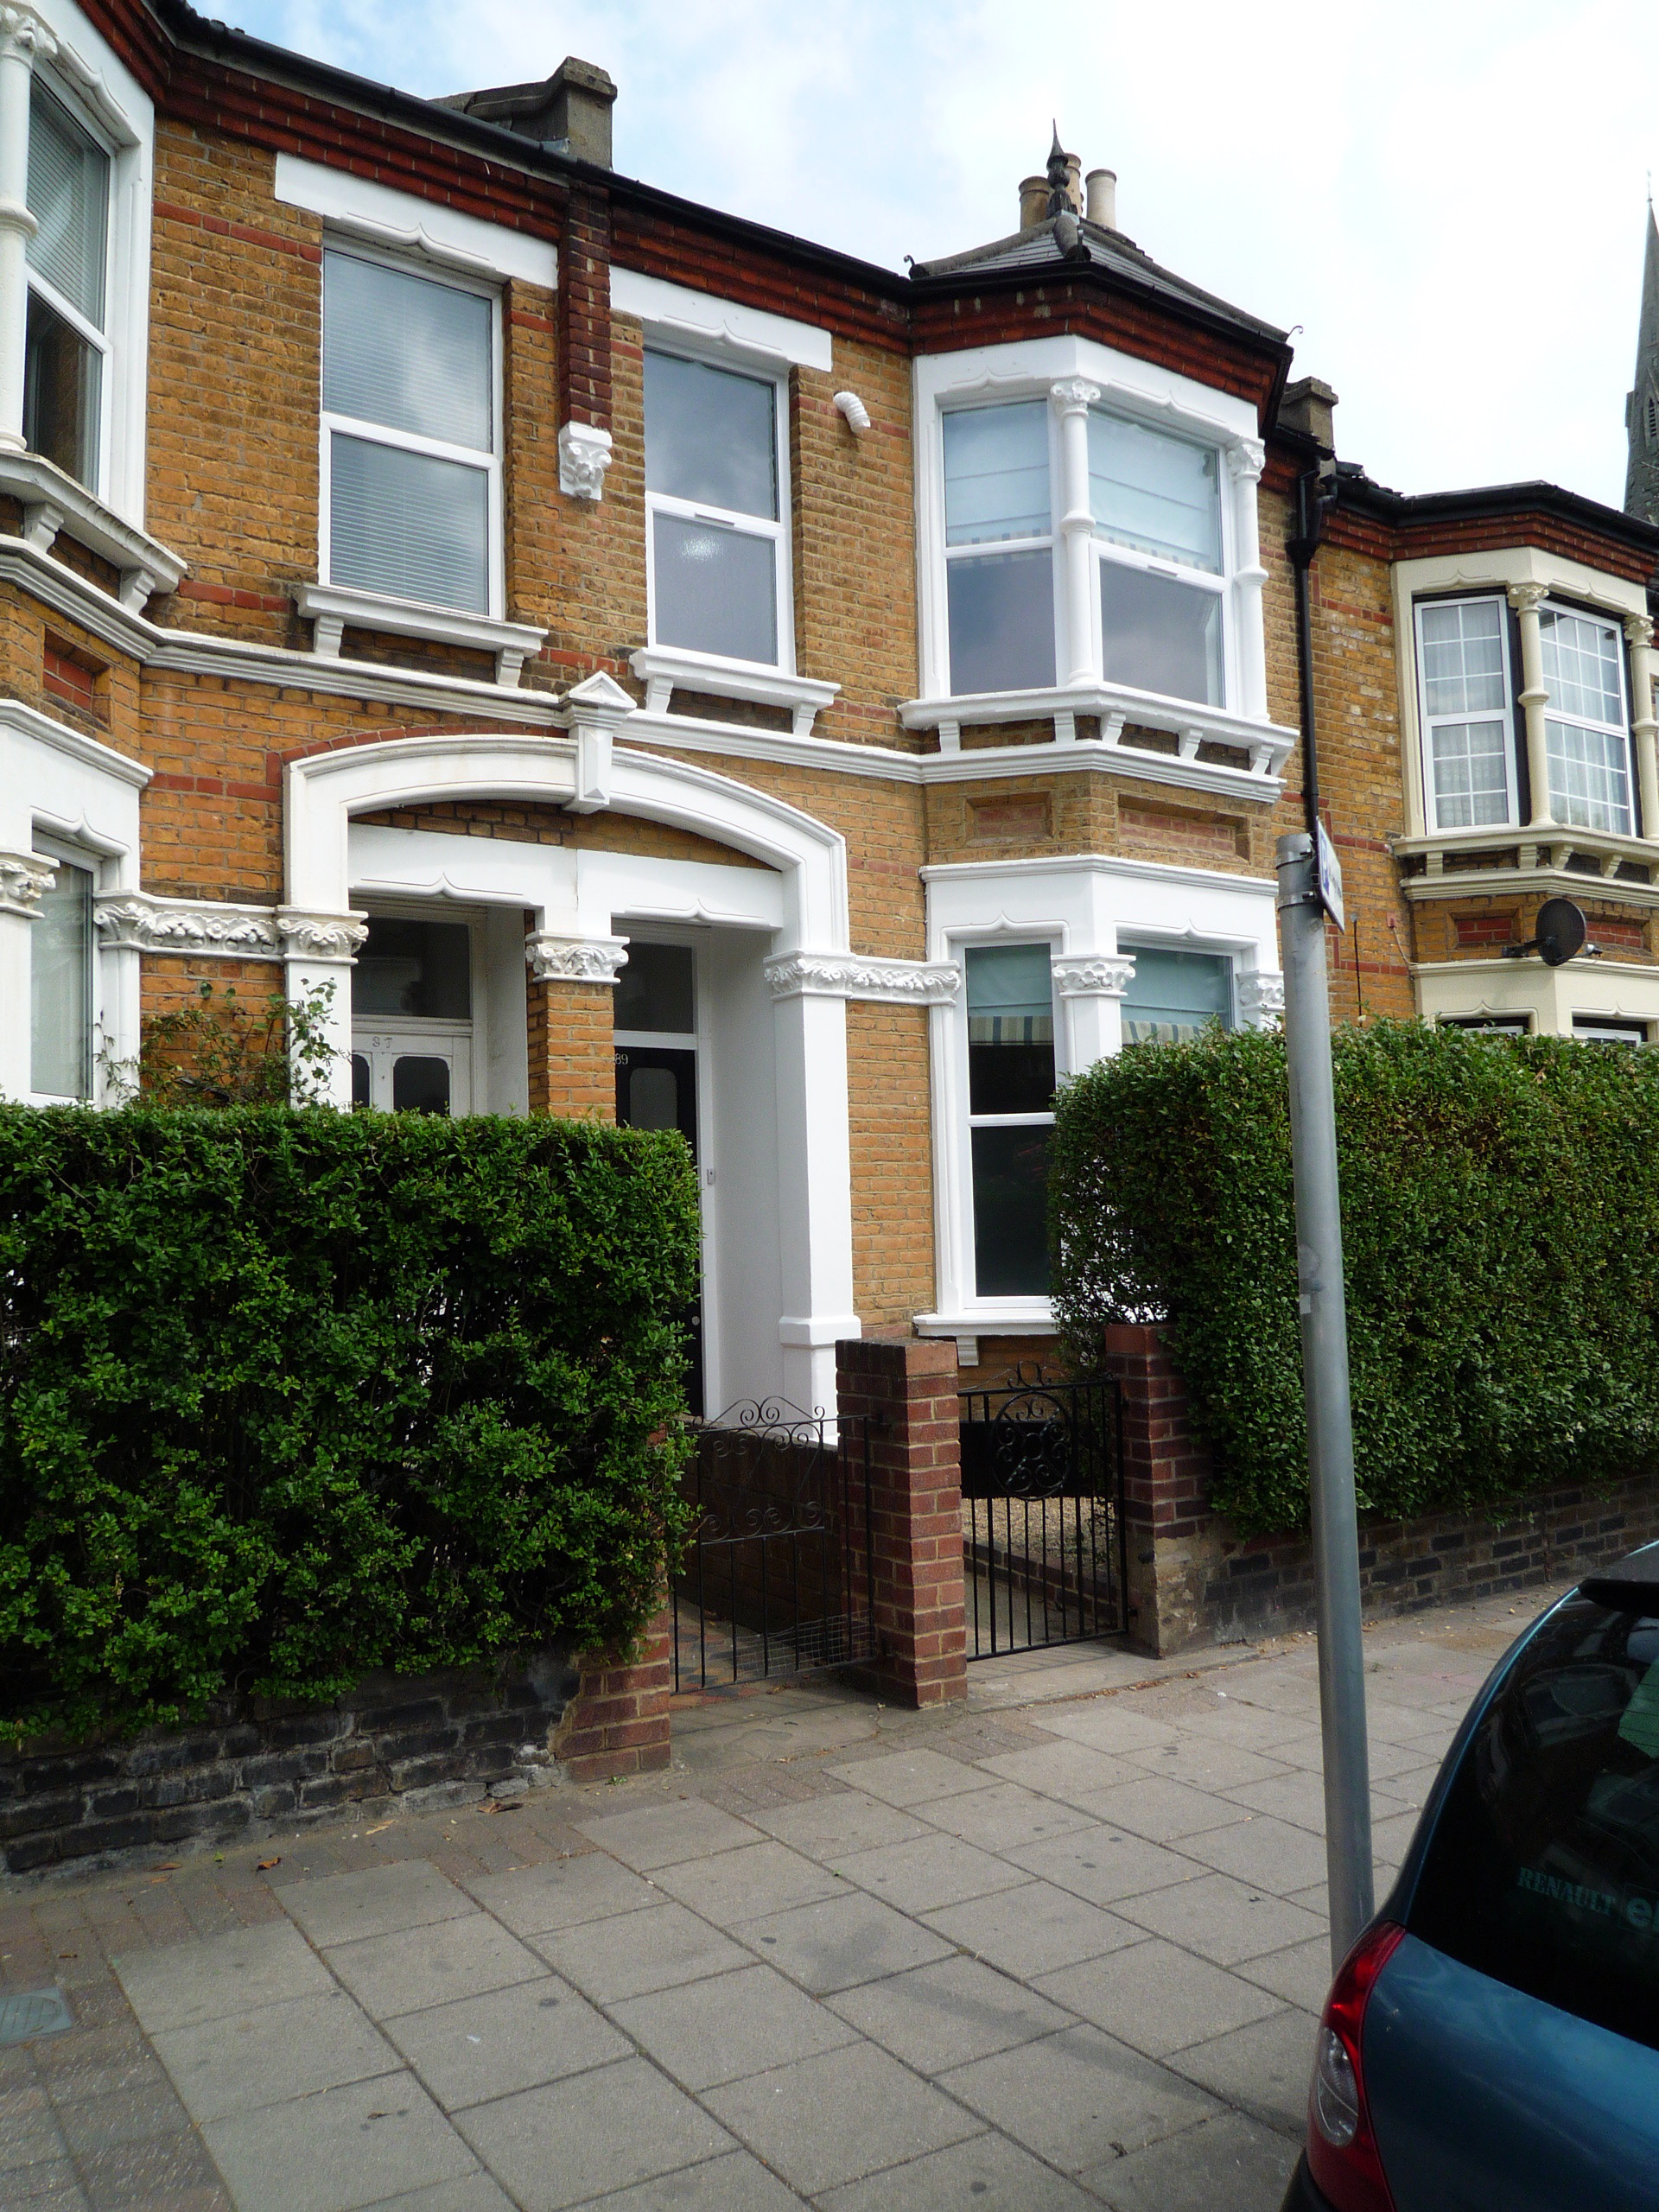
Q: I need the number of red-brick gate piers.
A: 3